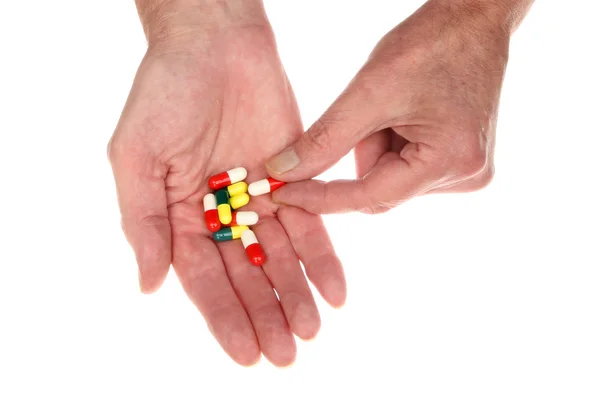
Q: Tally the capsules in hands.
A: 9